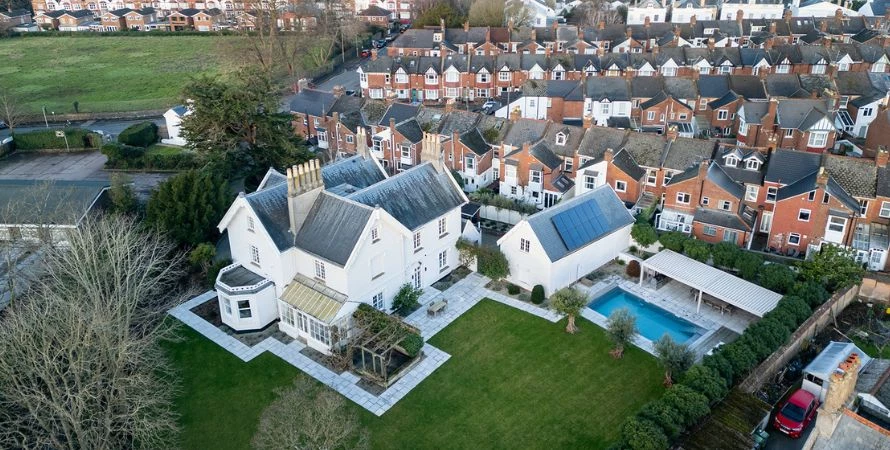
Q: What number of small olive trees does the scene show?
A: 3